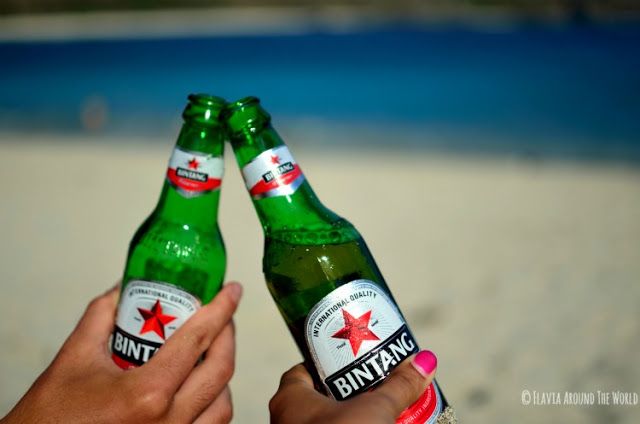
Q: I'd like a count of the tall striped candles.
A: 0